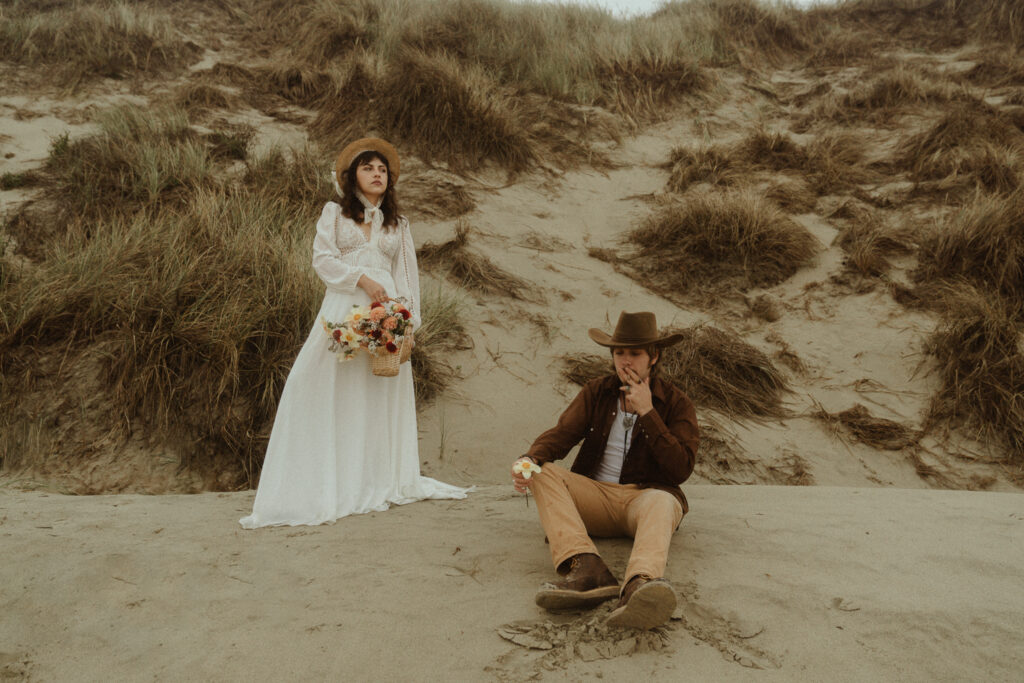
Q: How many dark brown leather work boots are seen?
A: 2